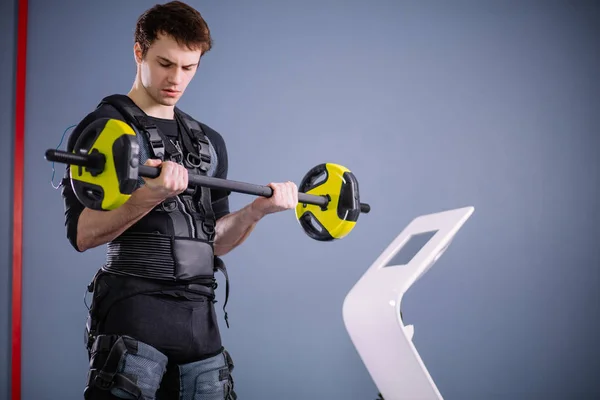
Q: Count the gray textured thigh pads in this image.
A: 2